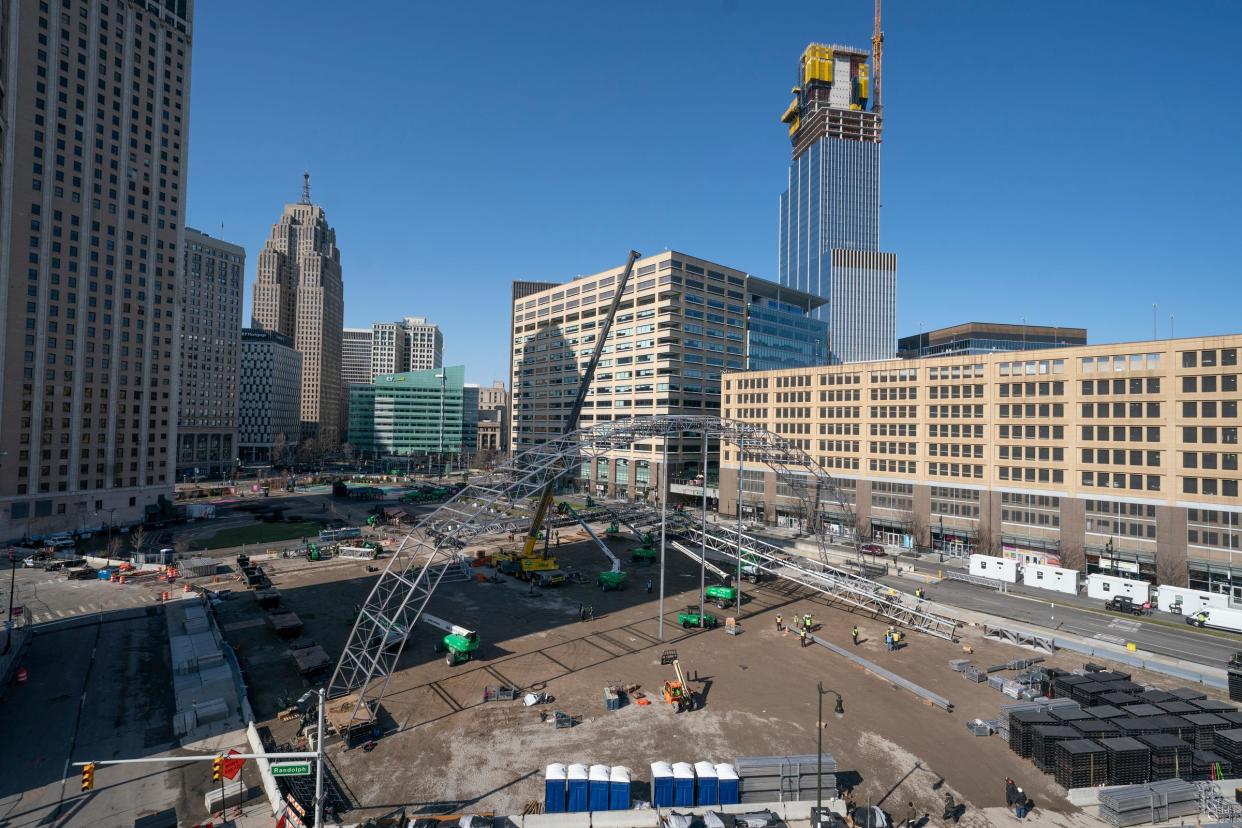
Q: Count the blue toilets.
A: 8